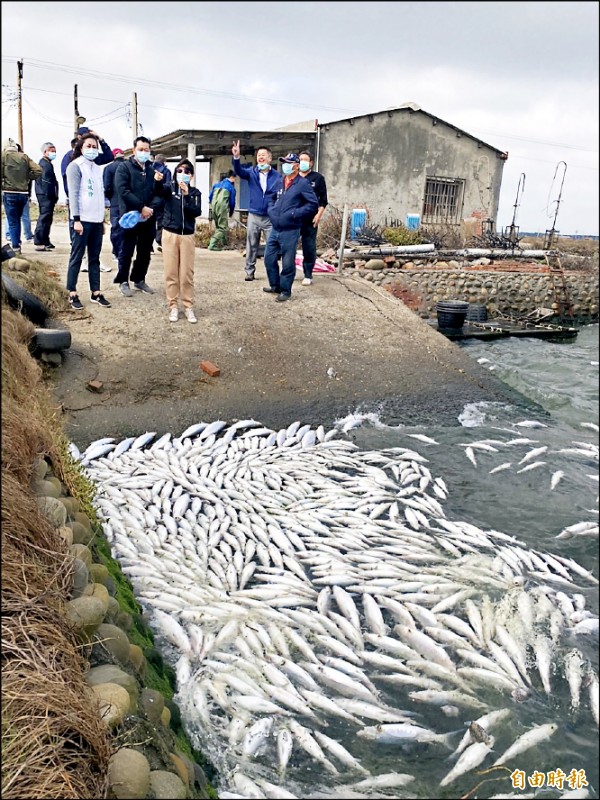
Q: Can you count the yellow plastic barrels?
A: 0